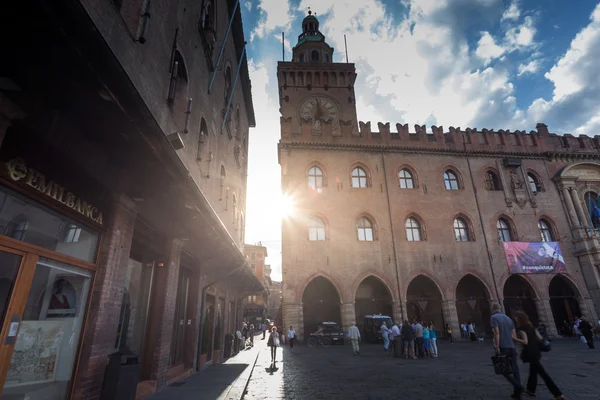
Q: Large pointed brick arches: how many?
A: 6